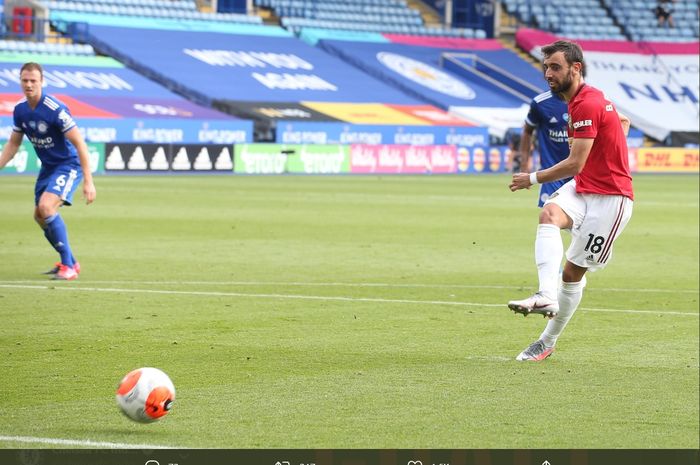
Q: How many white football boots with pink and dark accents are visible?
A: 2